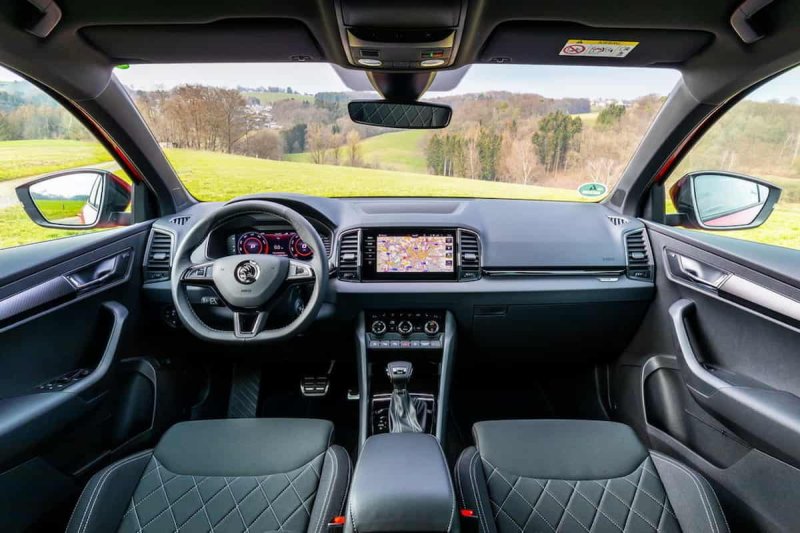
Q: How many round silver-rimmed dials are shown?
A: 3